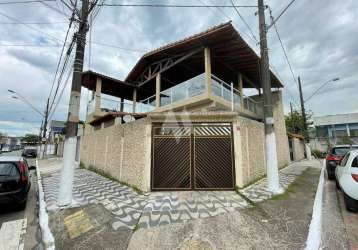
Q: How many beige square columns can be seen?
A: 5